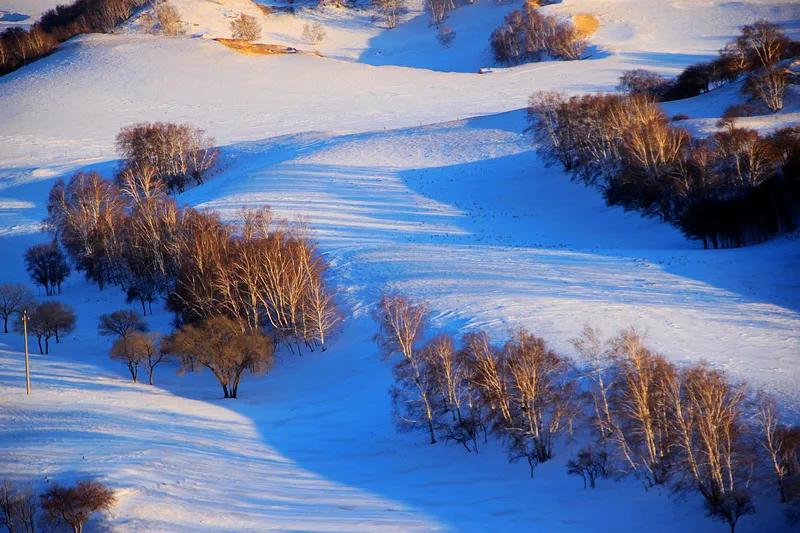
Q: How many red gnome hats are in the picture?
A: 0